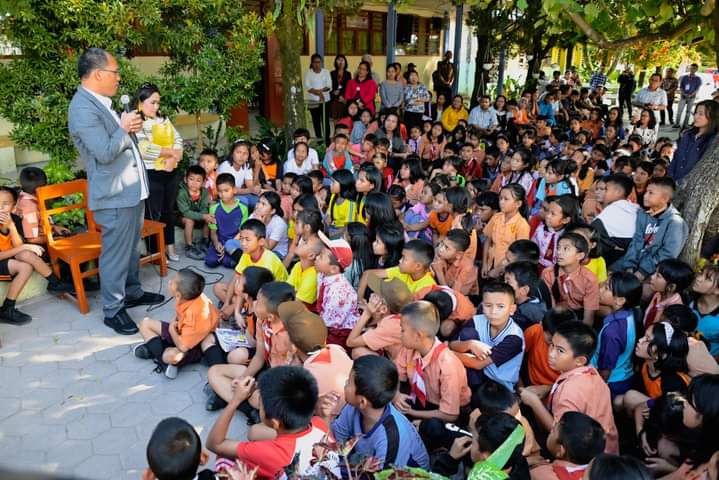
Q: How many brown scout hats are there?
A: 2